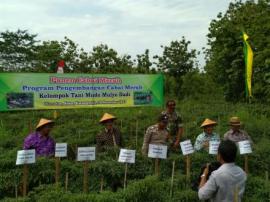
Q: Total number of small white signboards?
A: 8